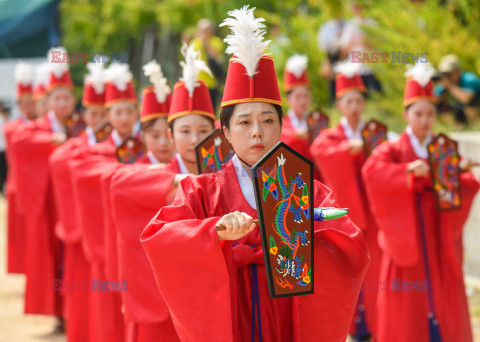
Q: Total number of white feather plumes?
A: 11